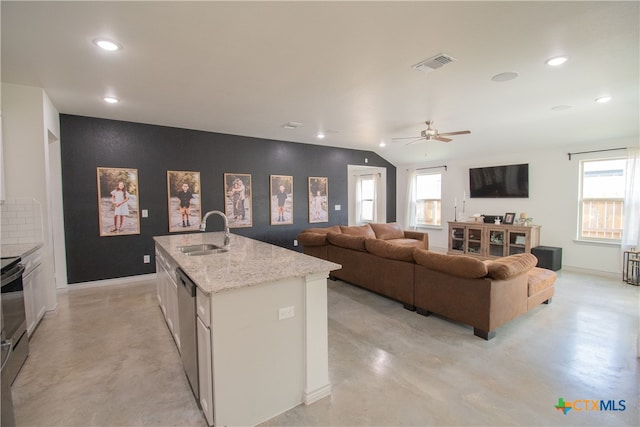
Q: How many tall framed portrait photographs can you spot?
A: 5